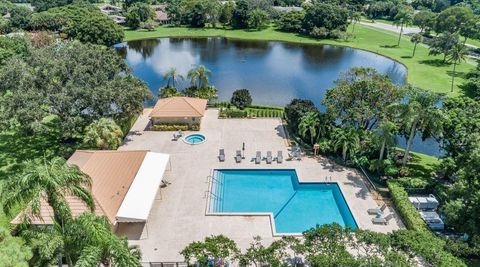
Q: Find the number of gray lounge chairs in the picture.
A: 7